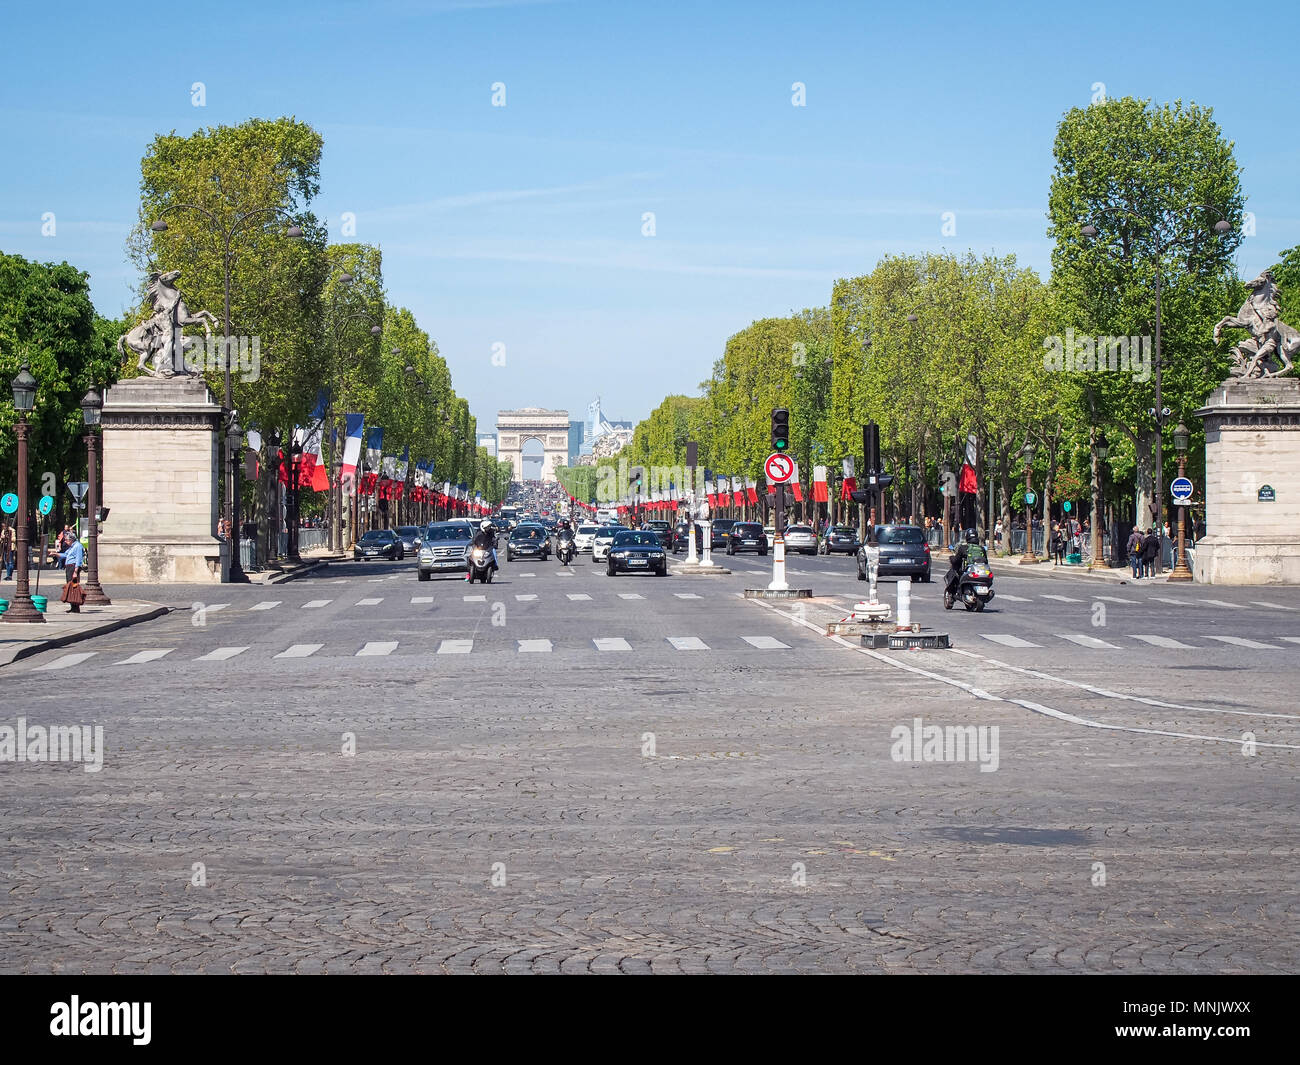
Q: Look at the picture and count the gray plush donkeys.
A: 0